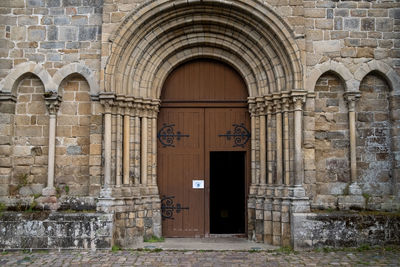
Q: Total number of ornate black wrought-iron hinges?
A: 3